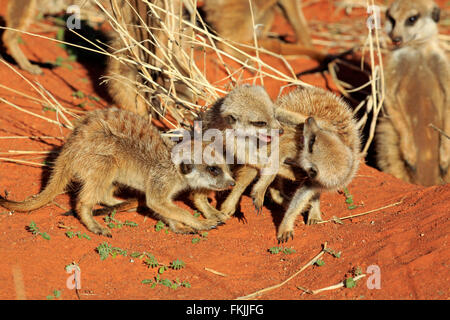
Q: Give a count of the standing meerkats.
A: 1